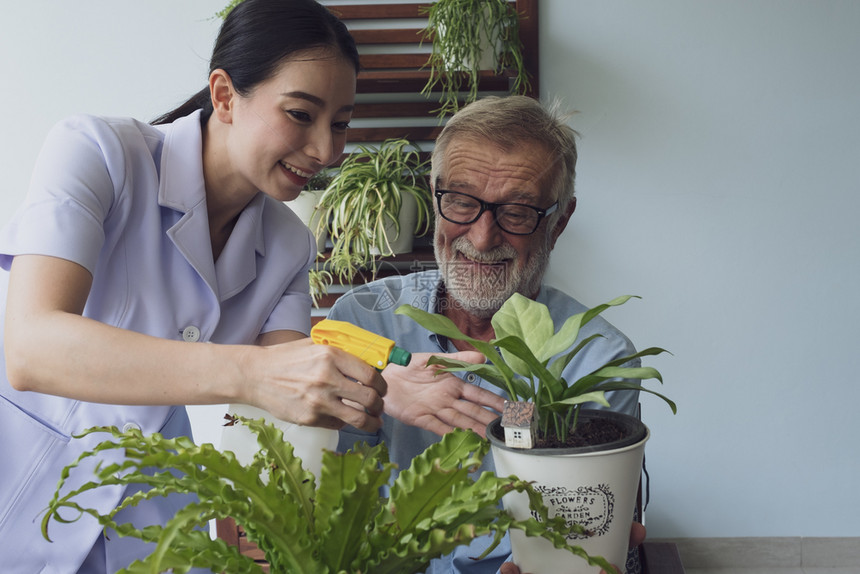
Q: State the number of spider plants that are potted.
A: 1